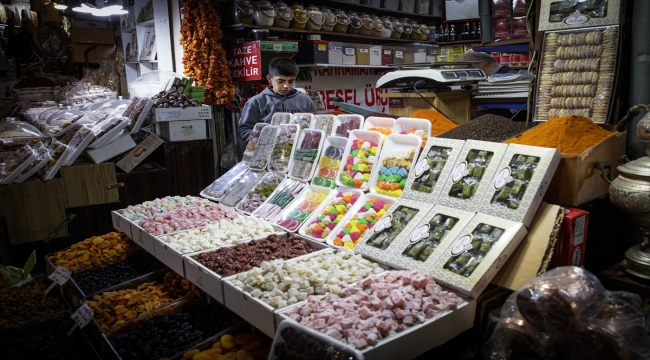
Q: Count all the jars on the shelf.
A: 15